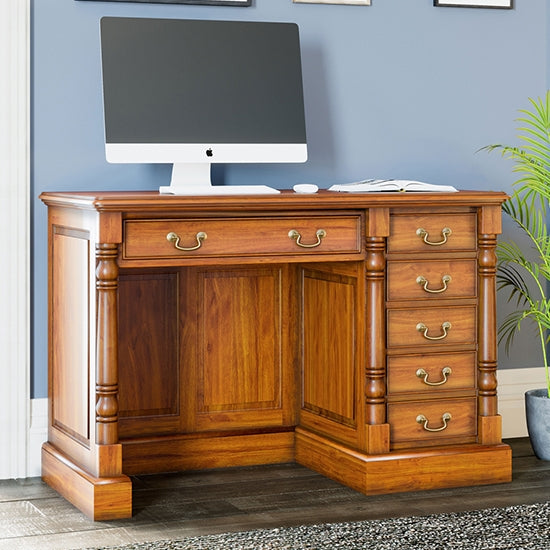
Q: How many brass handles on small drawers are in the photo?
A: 5